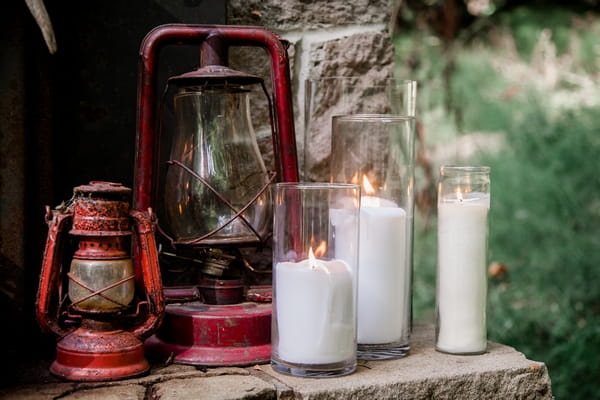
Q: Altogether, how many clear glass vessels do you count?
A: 4